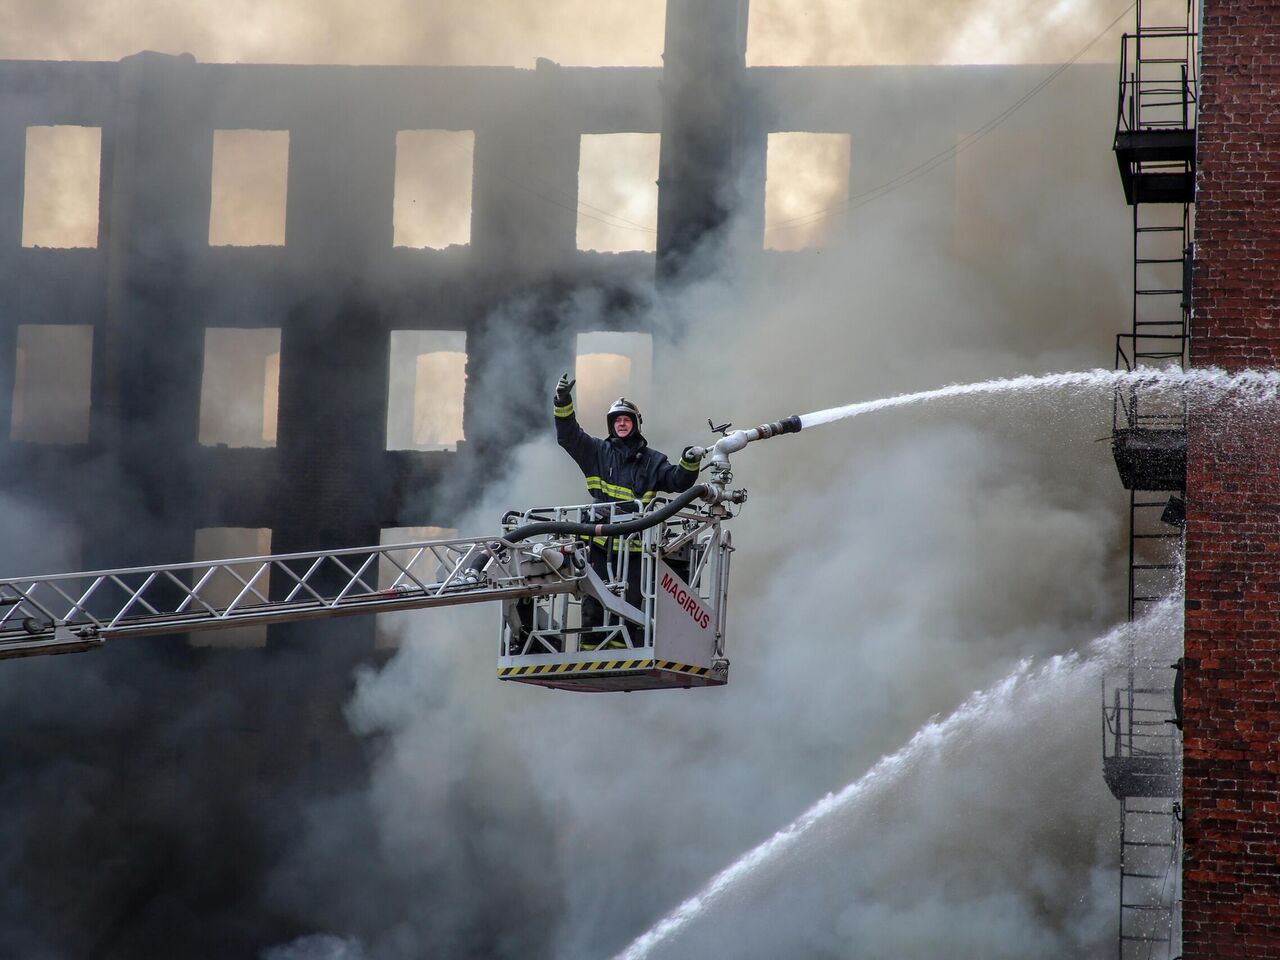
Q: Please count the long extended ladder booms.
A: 1